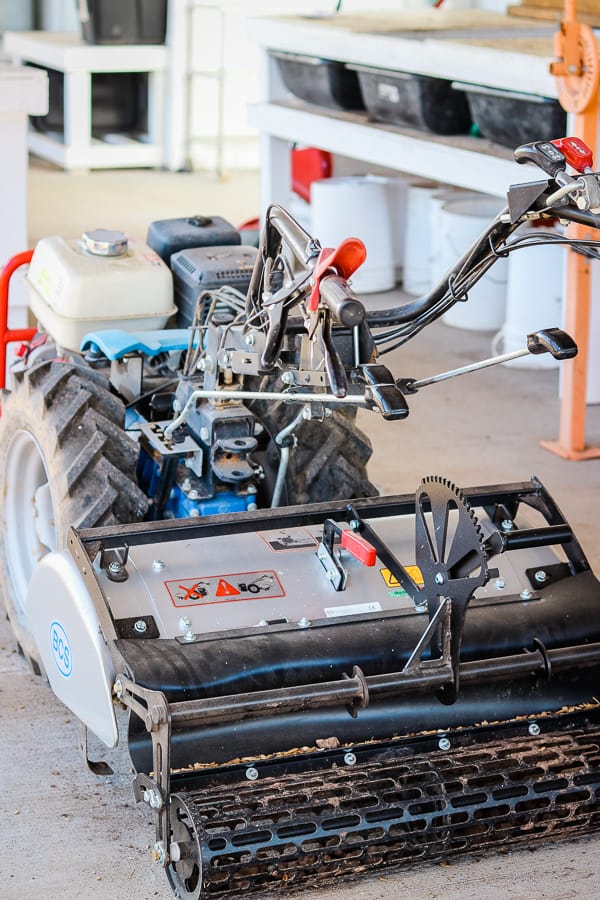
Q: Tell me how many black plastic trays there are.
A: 3